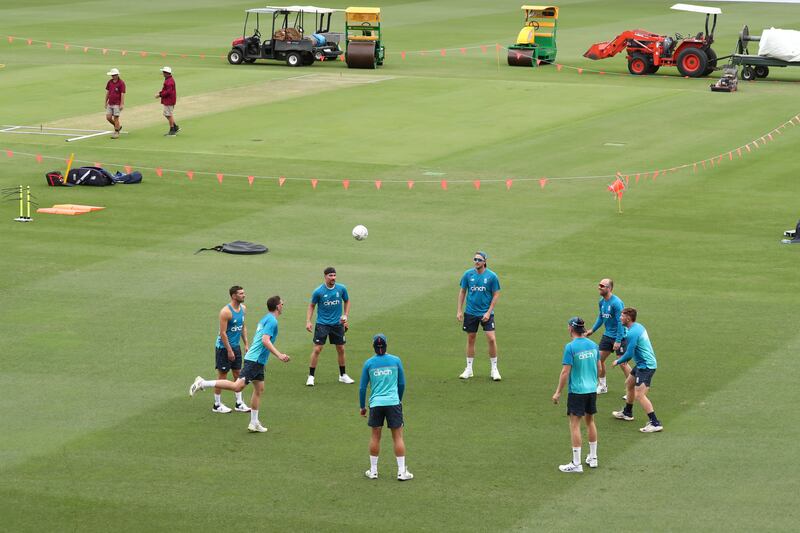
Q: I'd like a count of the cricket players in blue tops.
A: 8